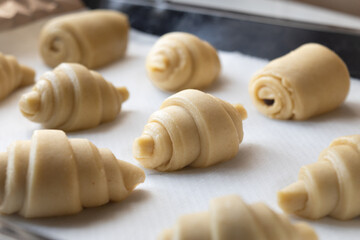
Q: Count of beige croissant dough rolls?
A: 9